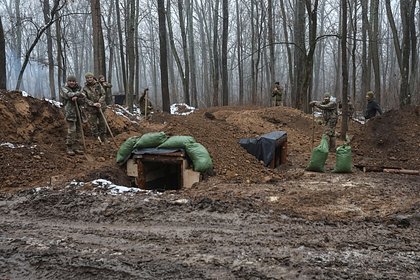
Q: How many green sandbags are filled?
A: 6